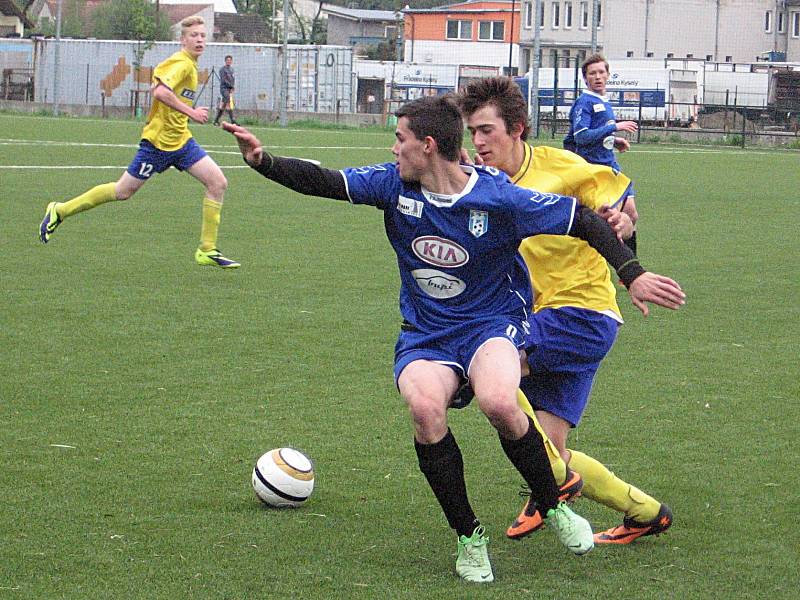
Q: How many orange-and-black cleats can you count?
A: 2